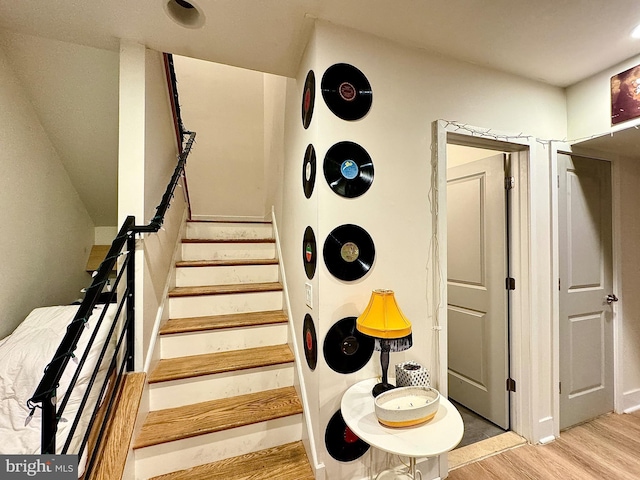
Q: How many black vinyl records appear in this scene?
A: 9